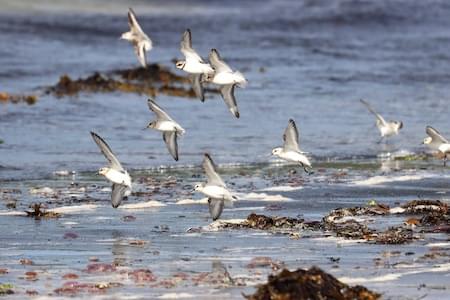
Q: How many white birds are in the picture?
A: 9